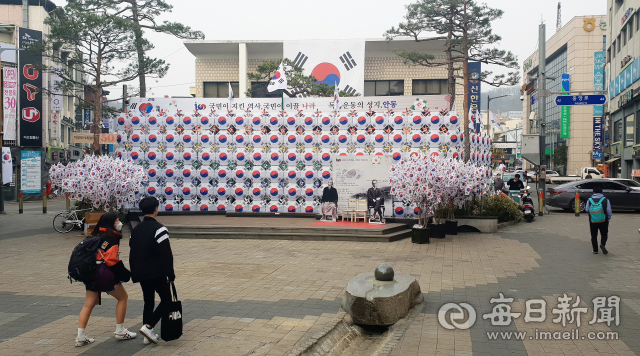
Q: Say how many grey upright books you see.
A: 0